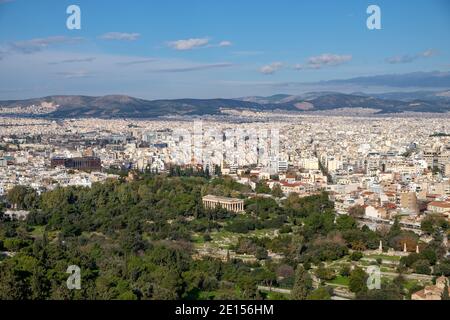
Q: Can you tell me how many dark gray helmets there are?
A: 0